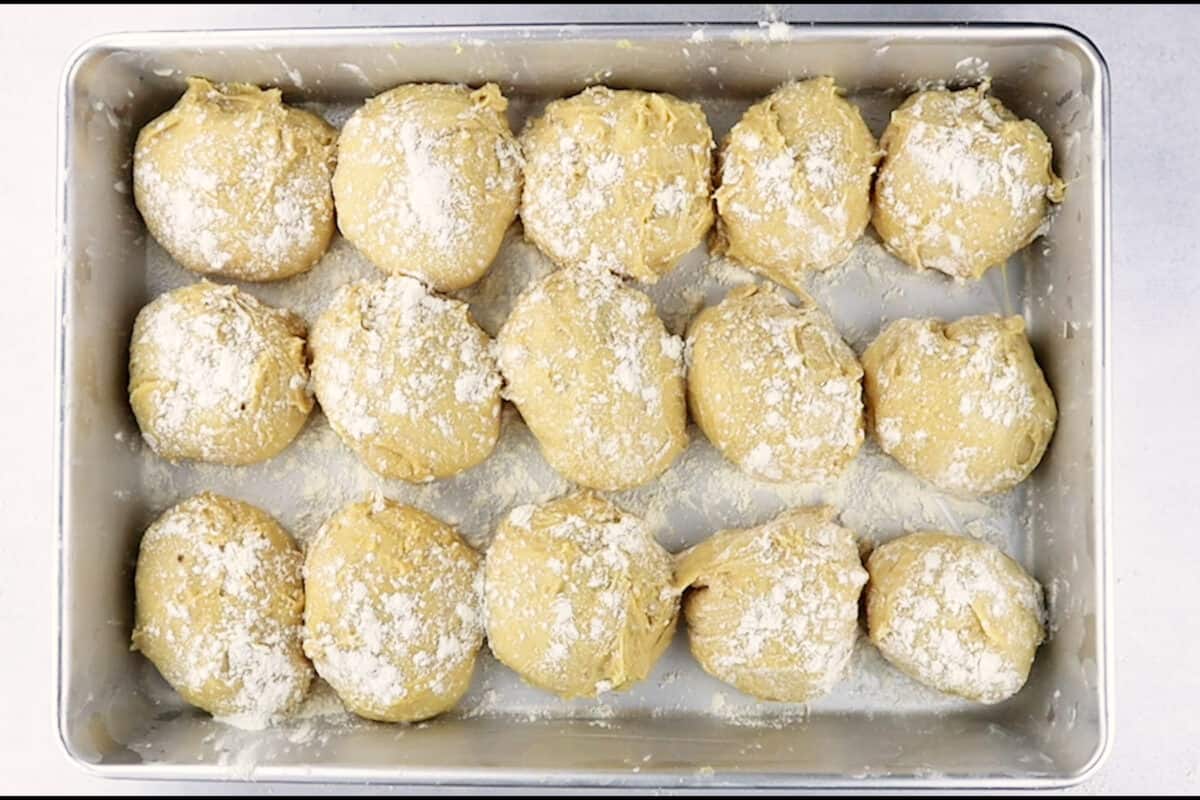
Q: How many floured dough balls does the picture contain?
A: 15